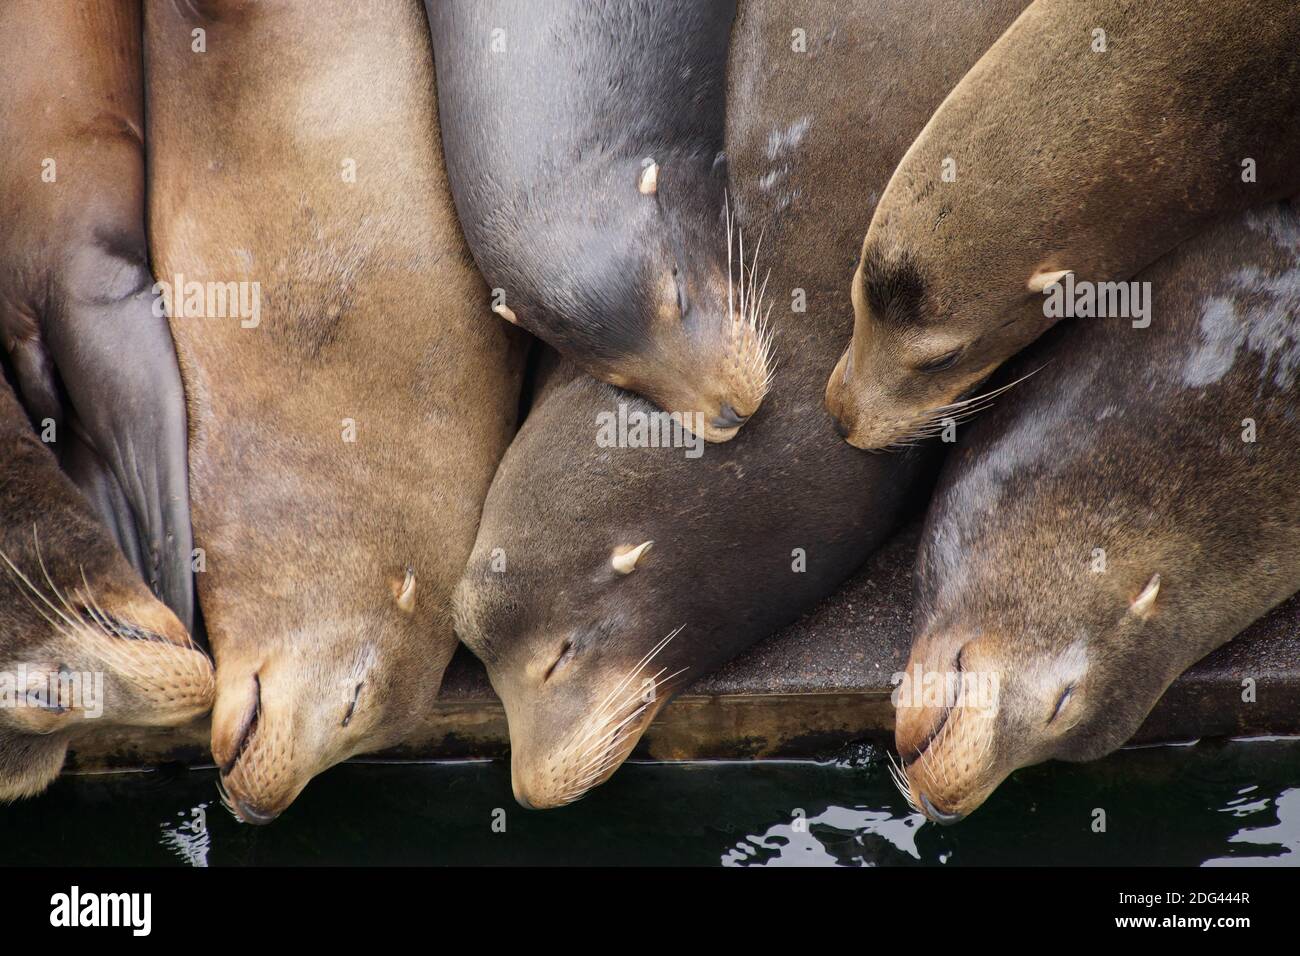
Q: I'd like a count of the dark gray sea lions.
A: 1